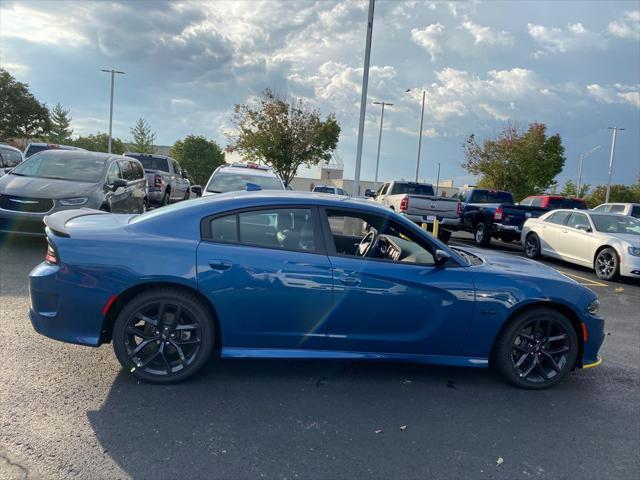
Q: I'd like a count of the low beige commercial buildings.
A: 1